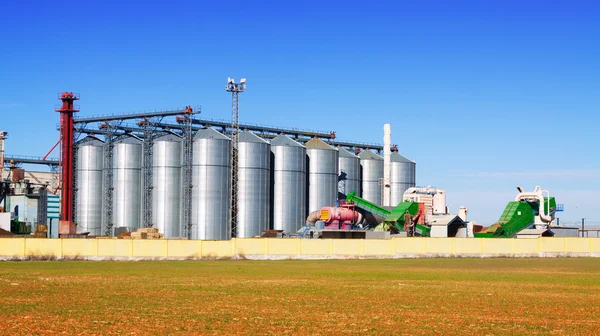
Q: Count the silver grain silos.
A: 10